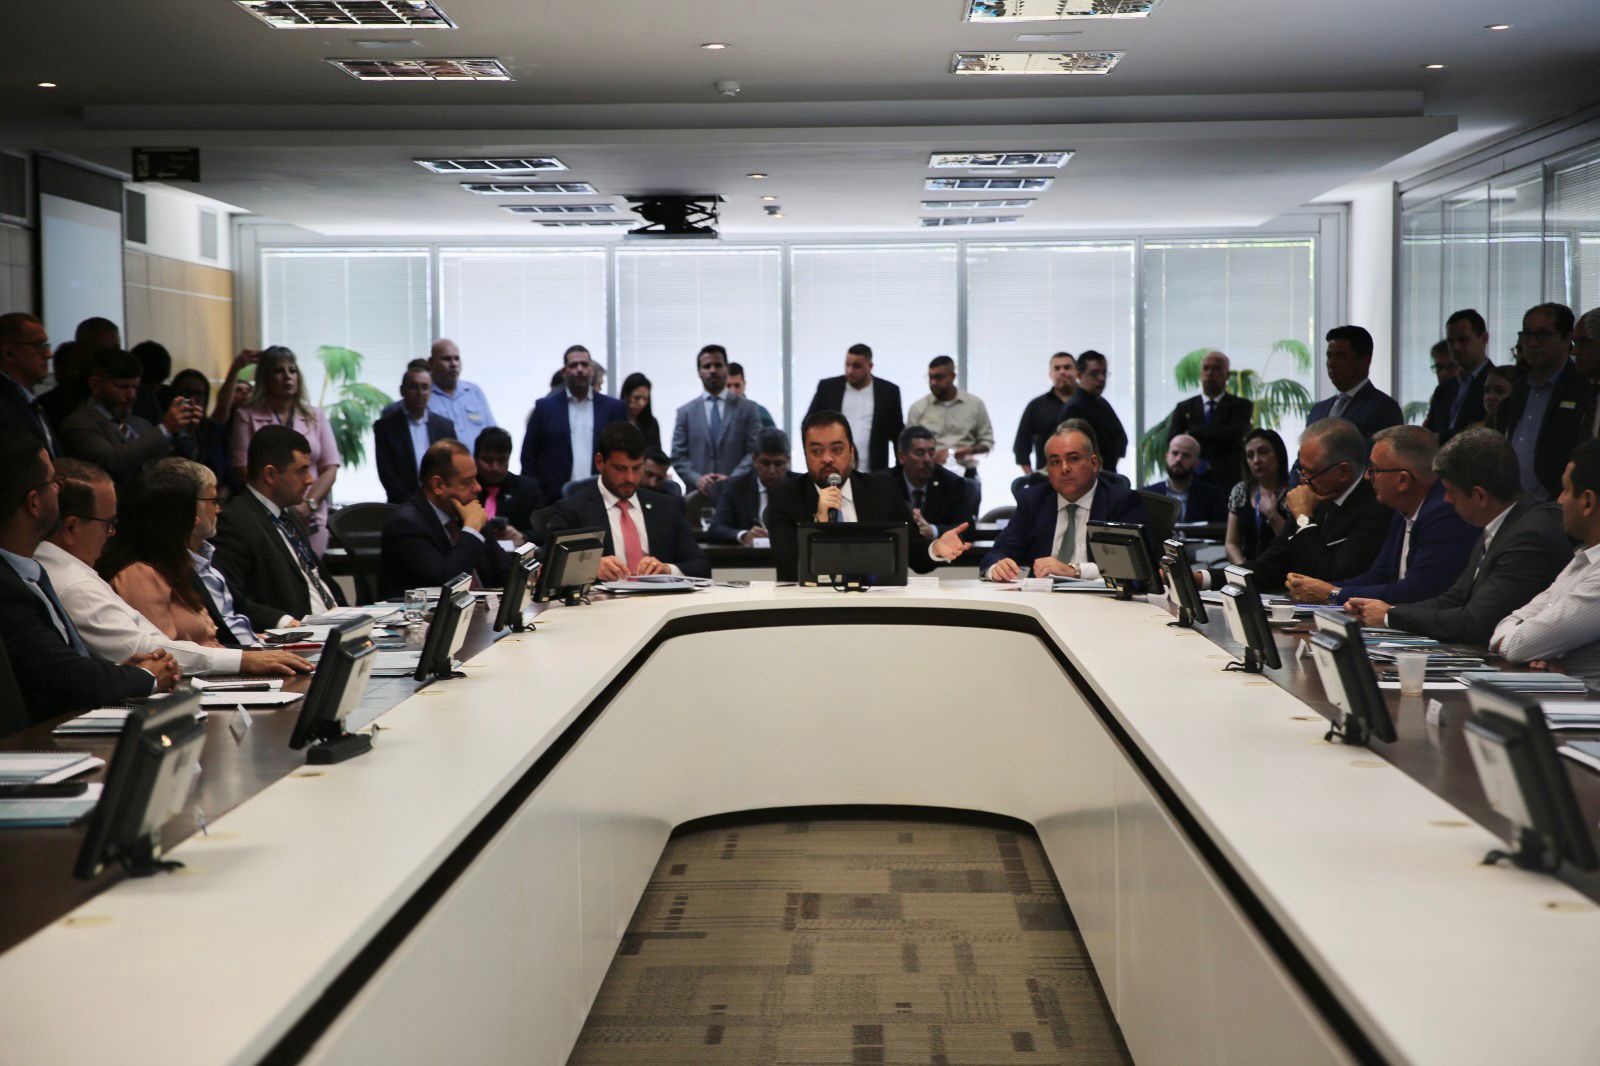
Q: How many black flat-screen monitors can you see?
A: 11